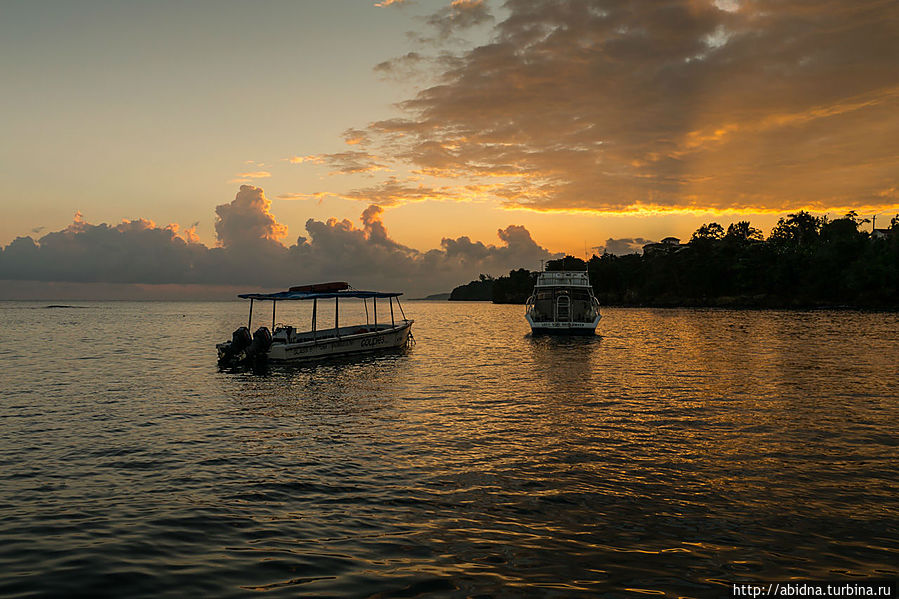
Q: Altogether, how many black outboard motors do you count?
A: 2